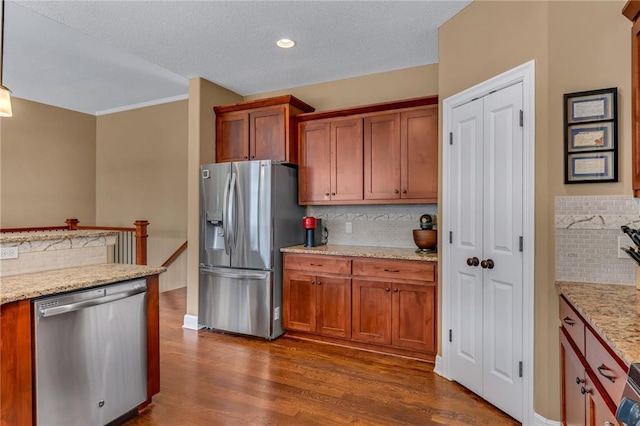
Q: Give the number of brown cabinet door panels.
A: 12